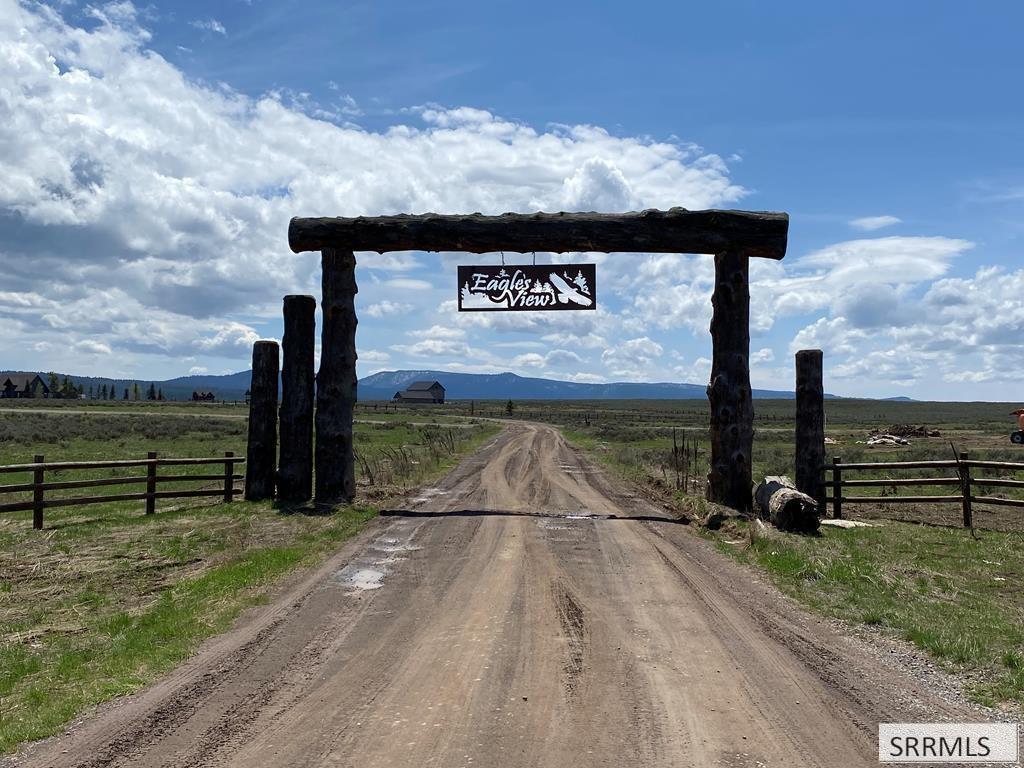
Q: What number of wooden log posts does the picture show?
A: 5